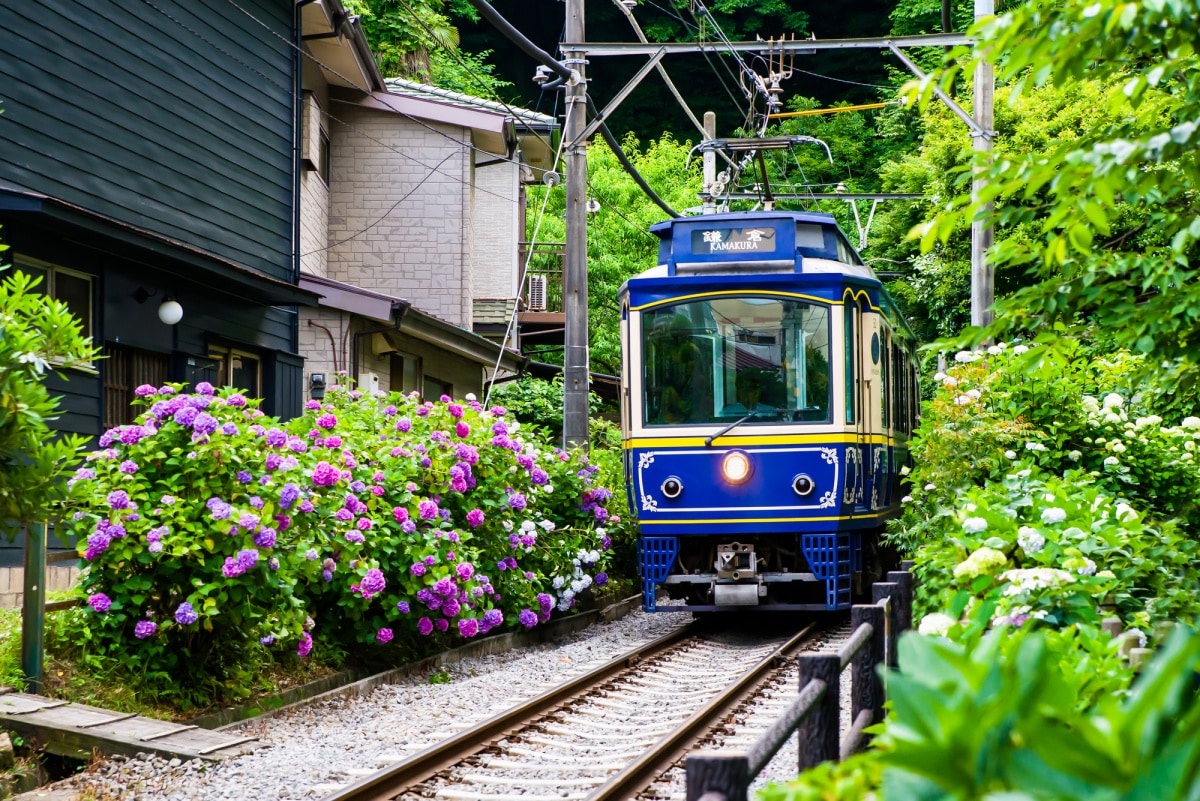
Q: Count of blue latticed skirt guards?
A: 2